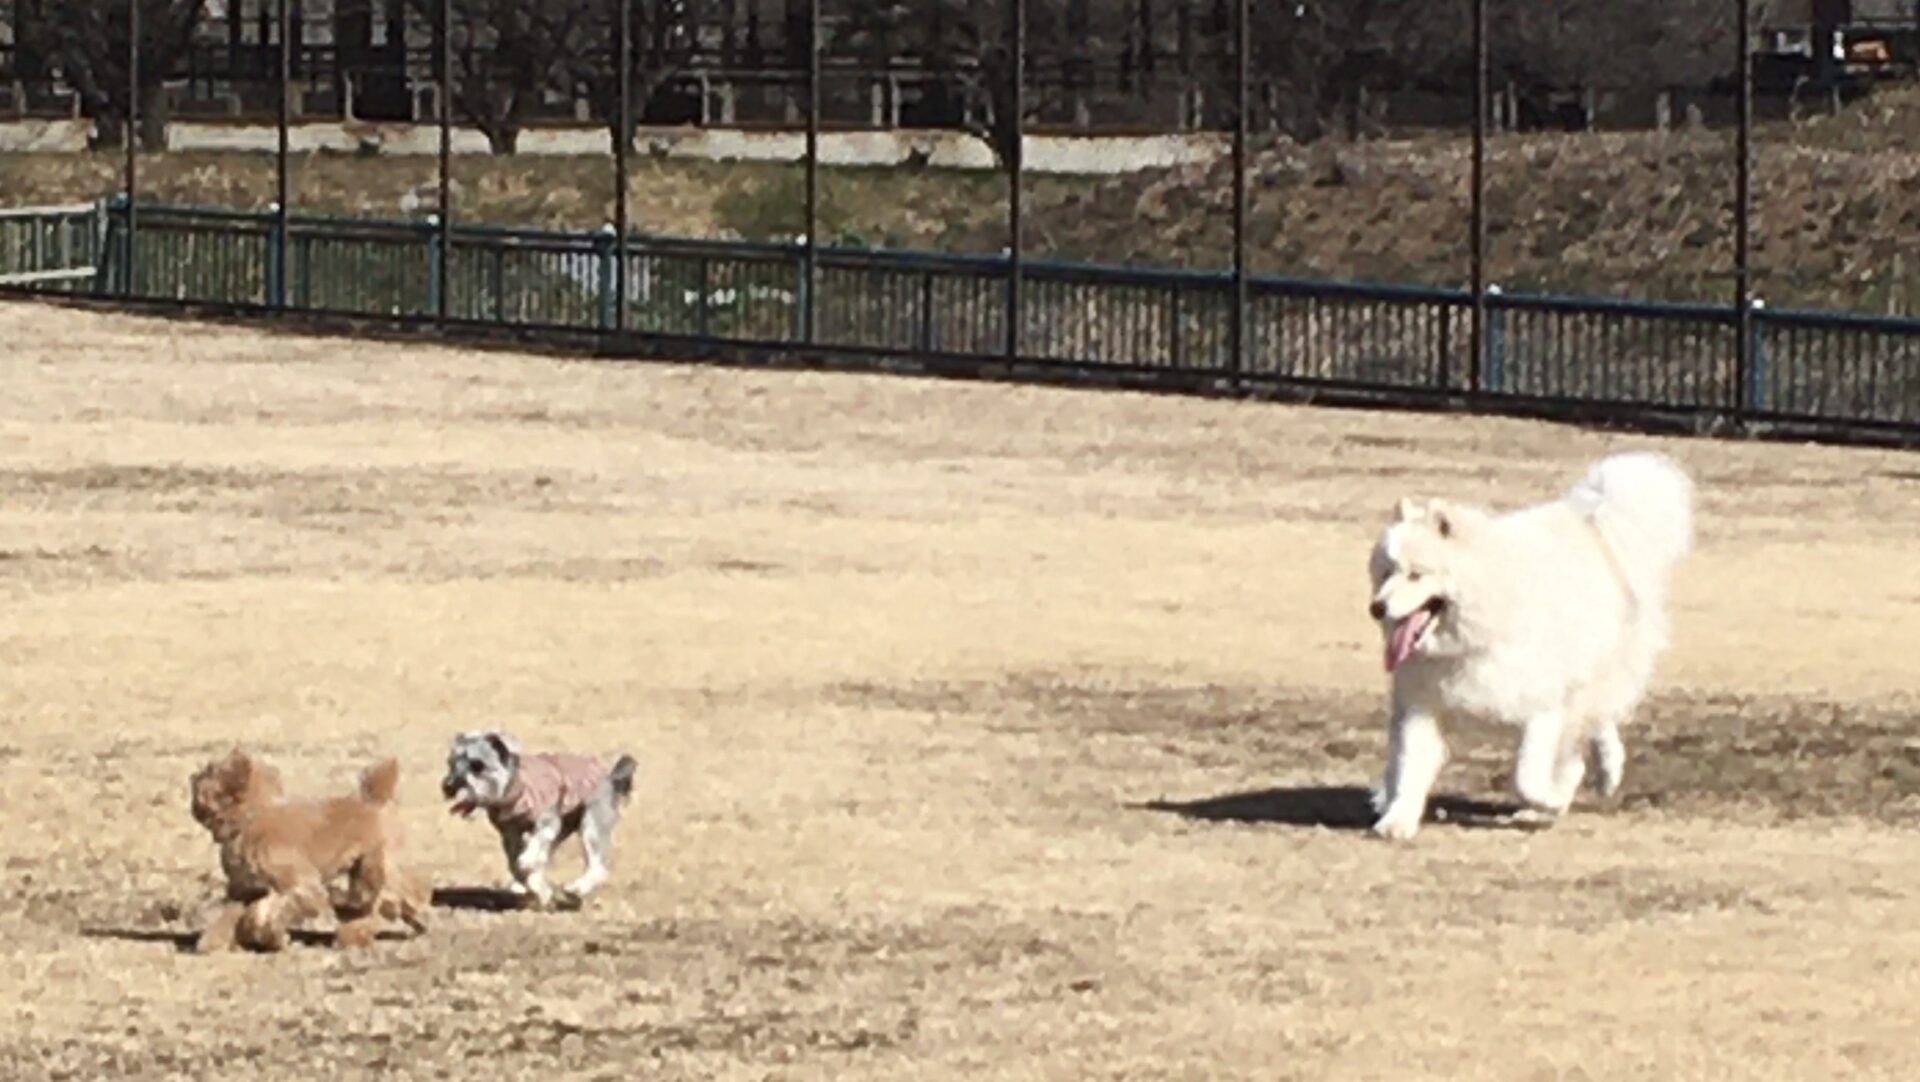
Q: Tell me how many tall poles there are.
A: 9